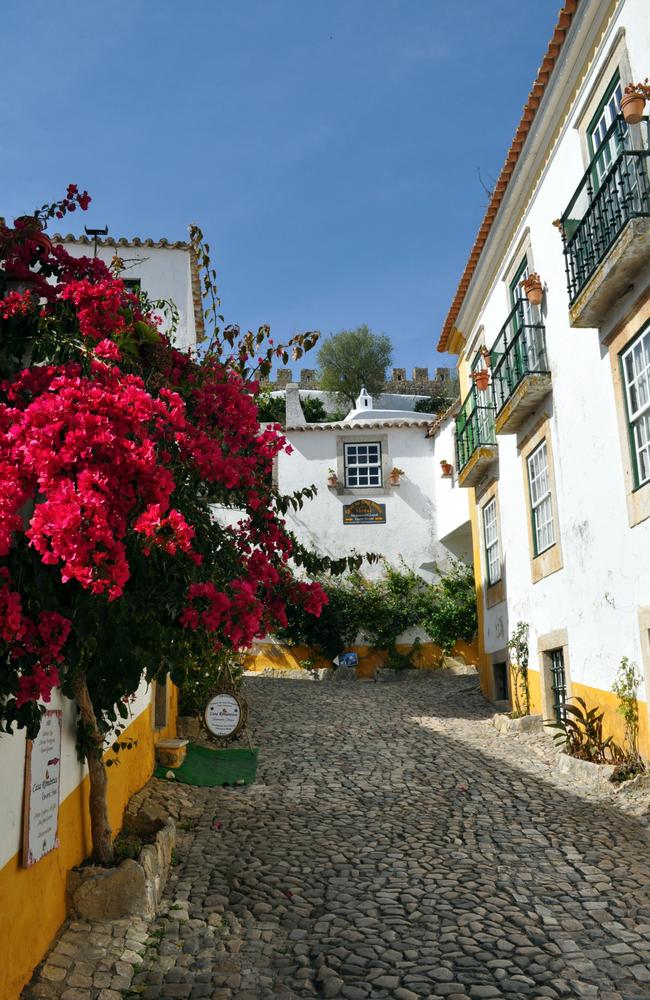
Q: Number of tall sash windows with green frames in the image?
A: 3